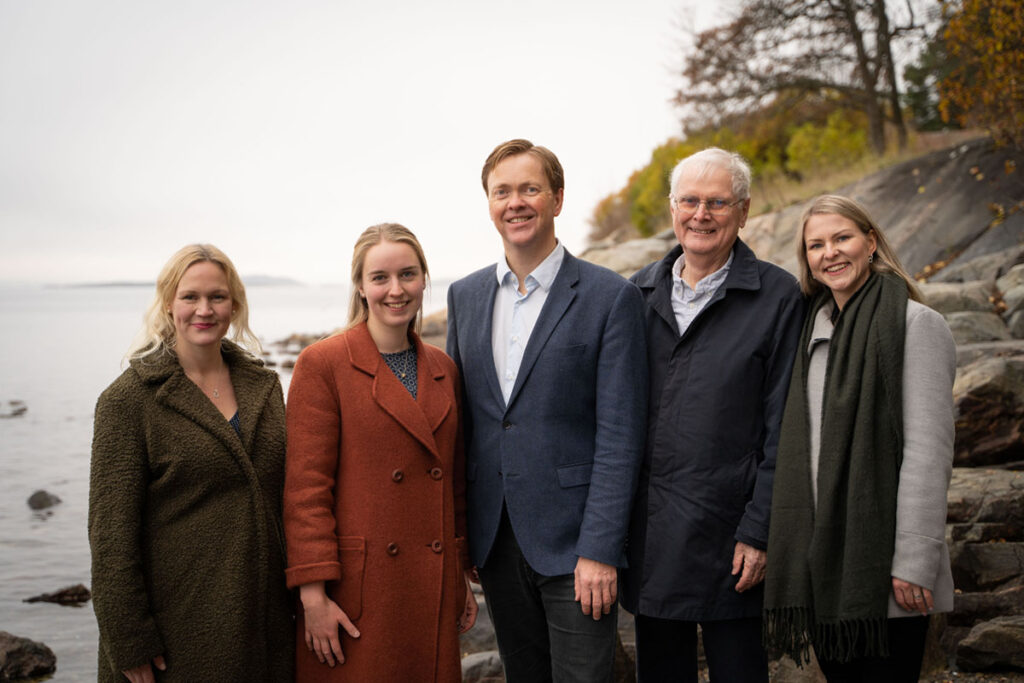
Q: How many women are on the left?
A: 2